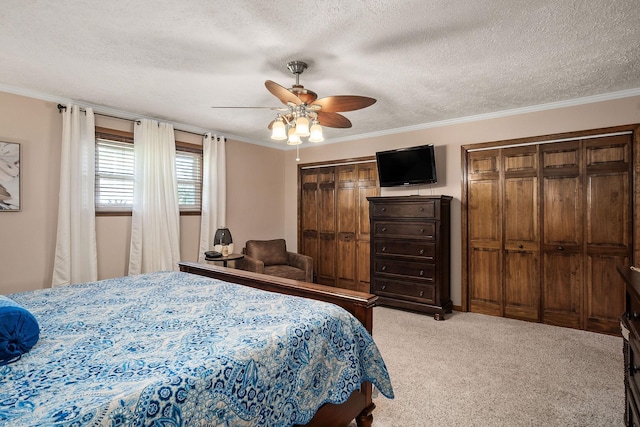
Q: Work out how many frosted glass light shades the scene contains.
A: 4